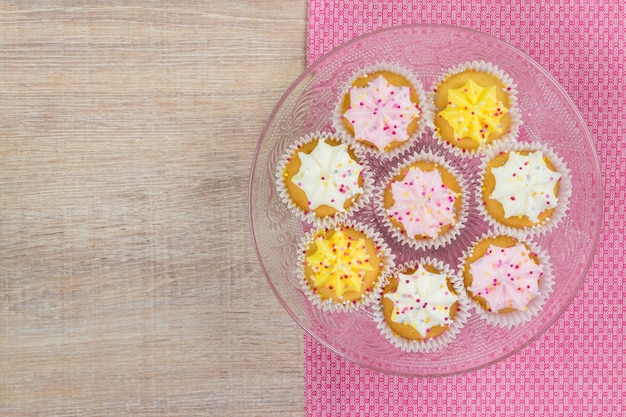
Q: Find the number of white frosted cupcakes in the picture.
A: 3